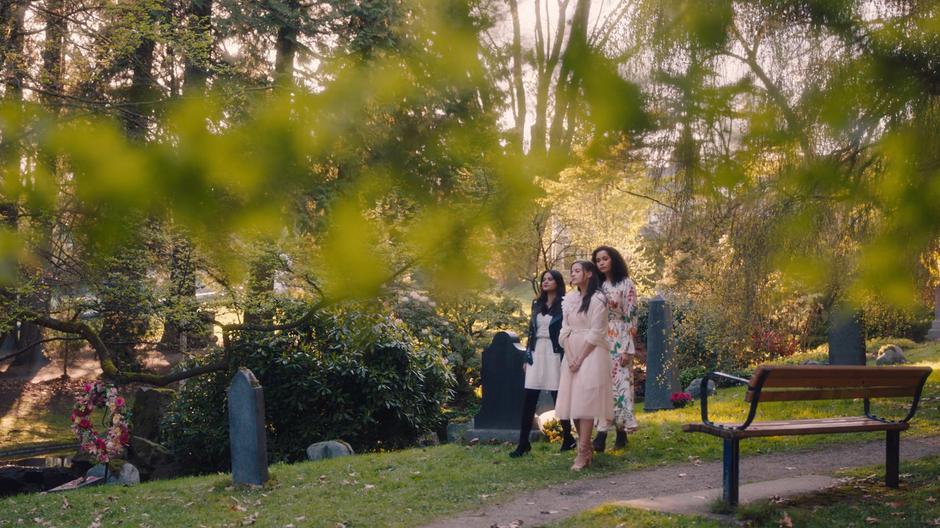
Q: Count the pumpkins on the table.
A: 0